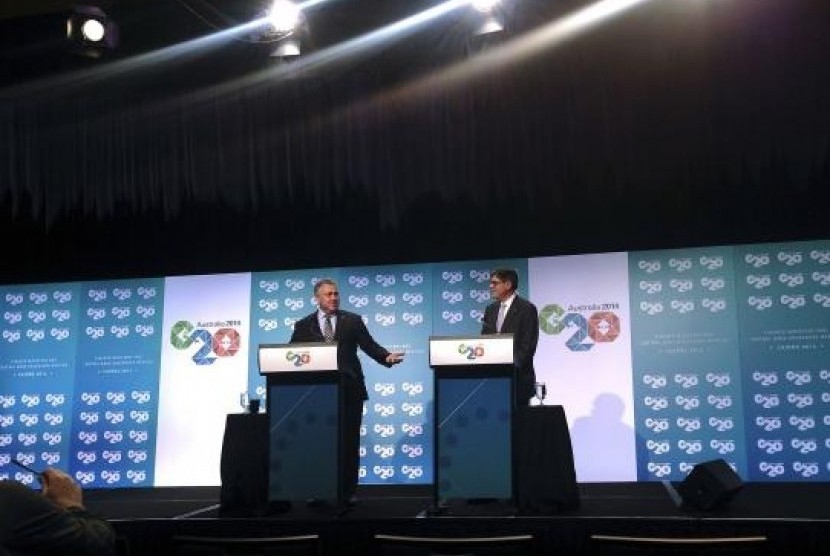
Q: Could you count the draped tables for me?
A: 2